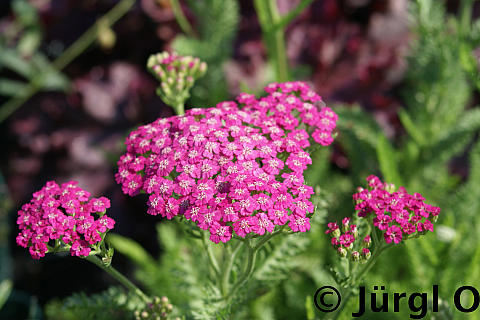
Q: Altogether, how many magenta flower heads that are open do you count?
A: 3